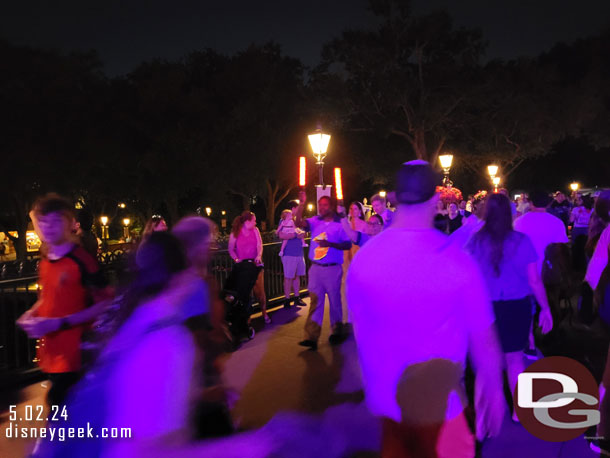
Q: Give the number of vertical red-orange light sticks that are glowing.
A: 2